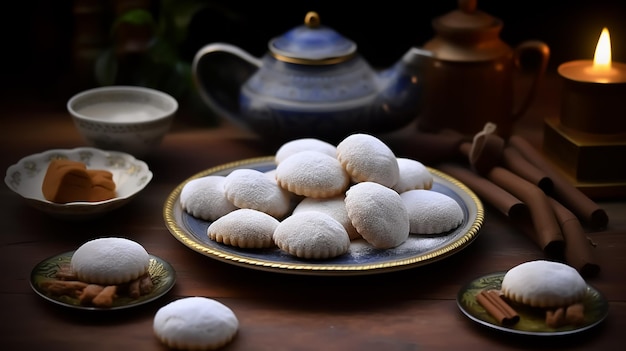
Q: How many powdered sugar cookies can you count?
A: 14